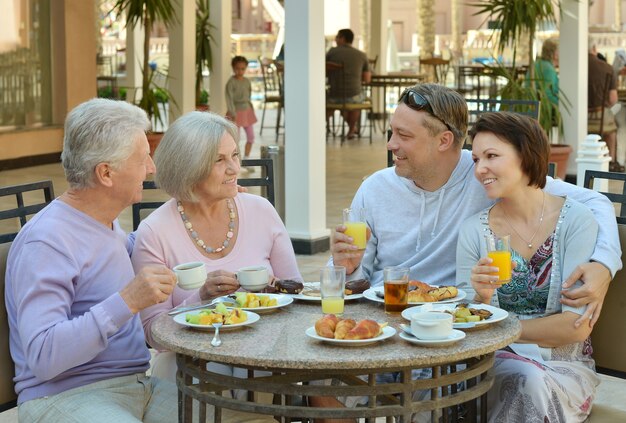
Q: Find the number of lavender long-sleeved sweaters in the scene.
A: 1